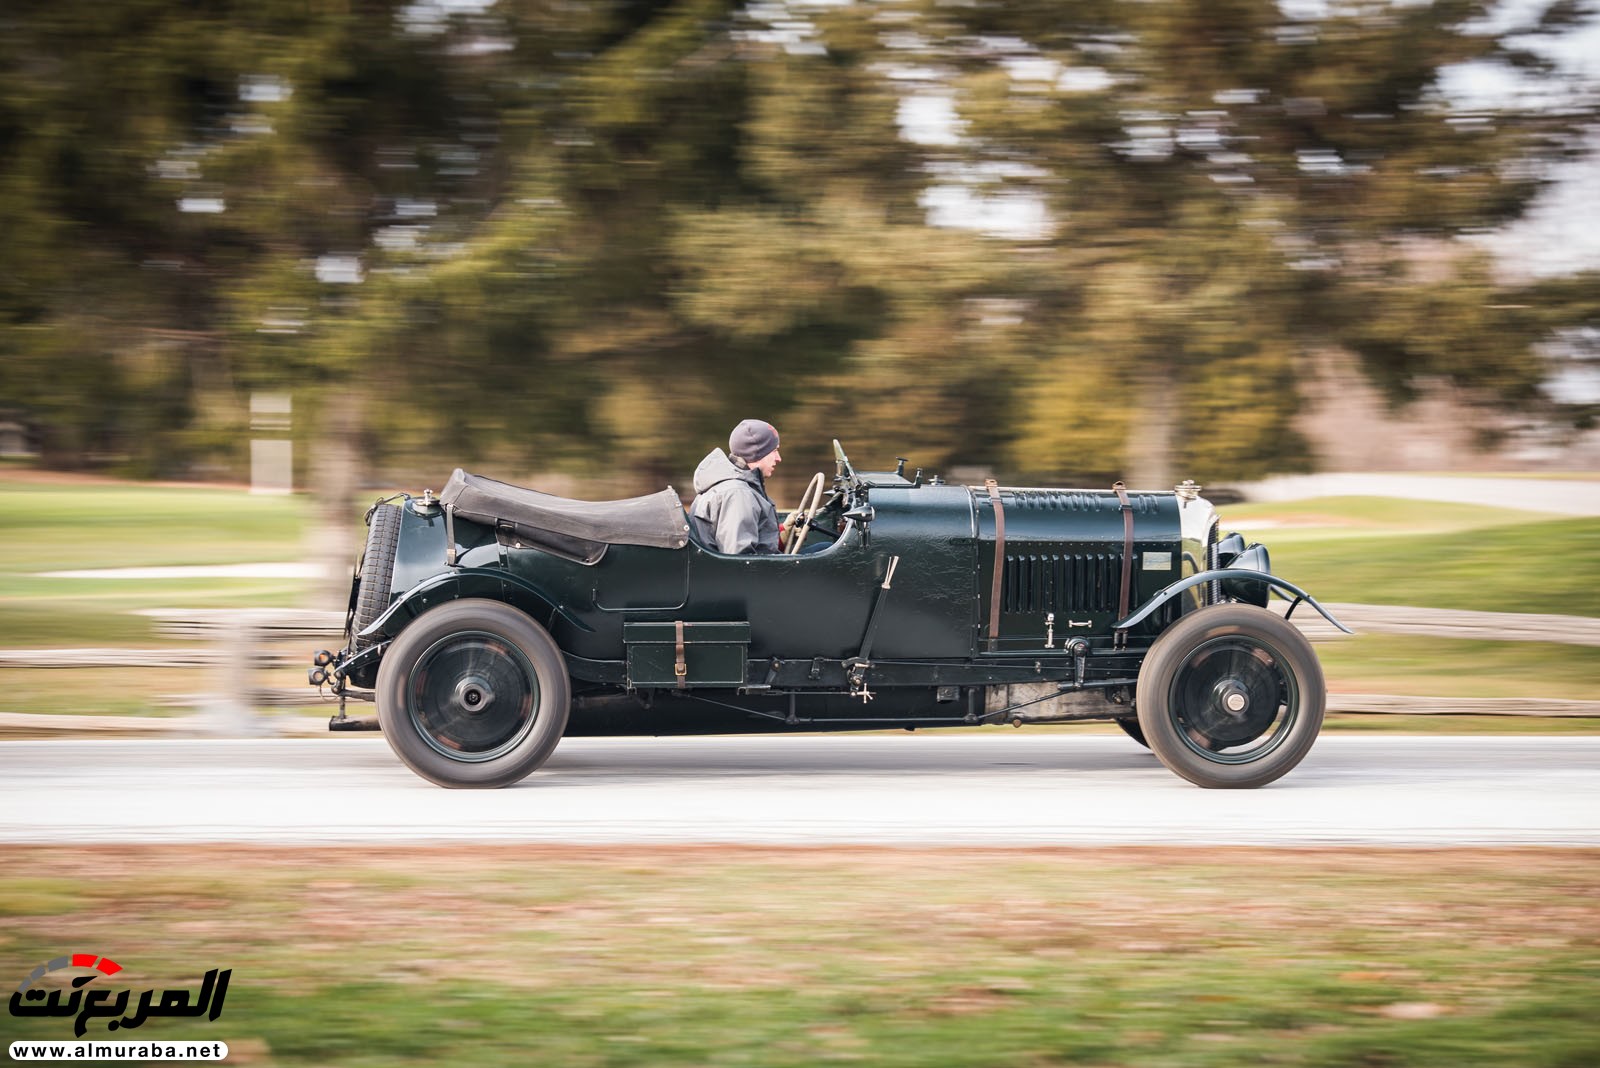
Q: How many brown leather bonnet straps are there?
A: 2